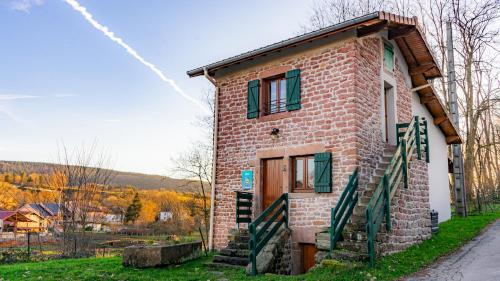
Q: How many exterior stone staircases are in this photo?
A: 2